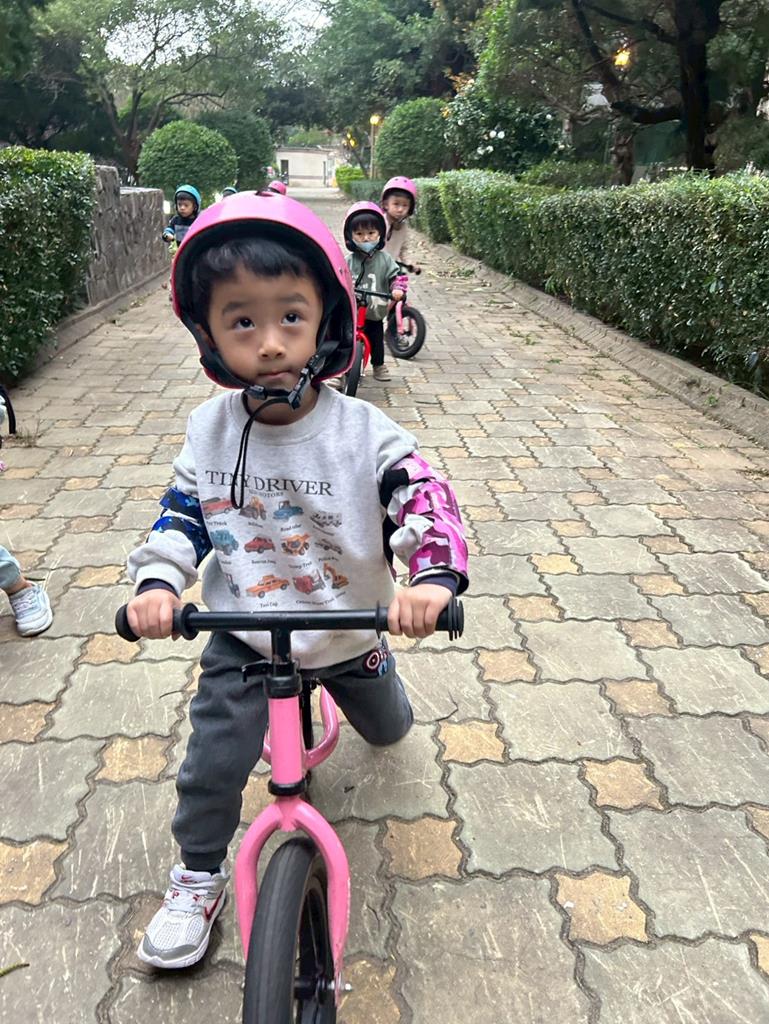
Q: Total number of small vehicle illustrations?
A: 12